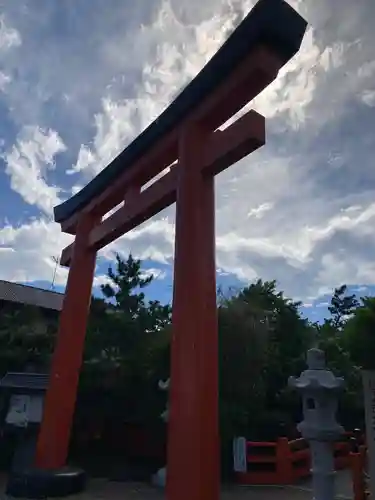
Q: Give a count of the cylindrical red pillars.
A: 2